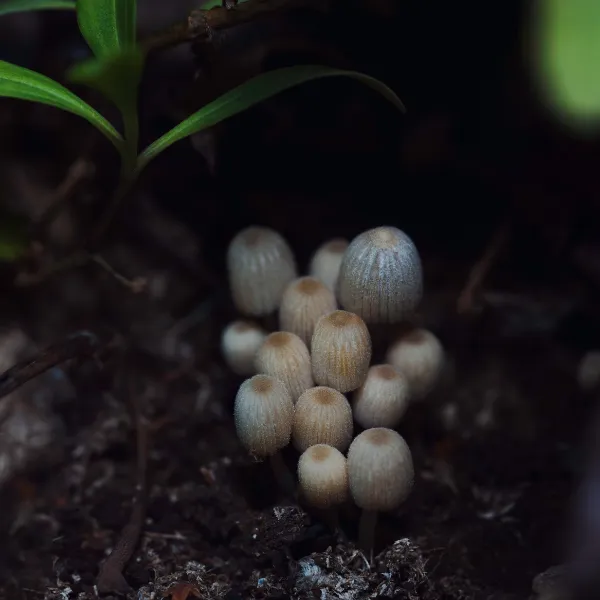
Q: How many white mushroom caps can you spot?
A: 13